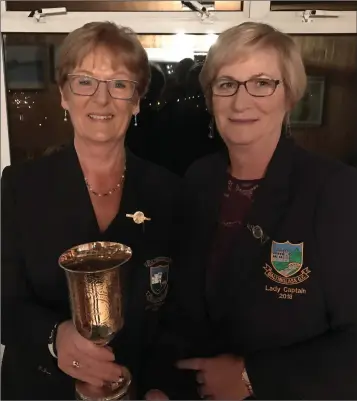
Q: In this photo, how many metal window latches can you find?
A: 3